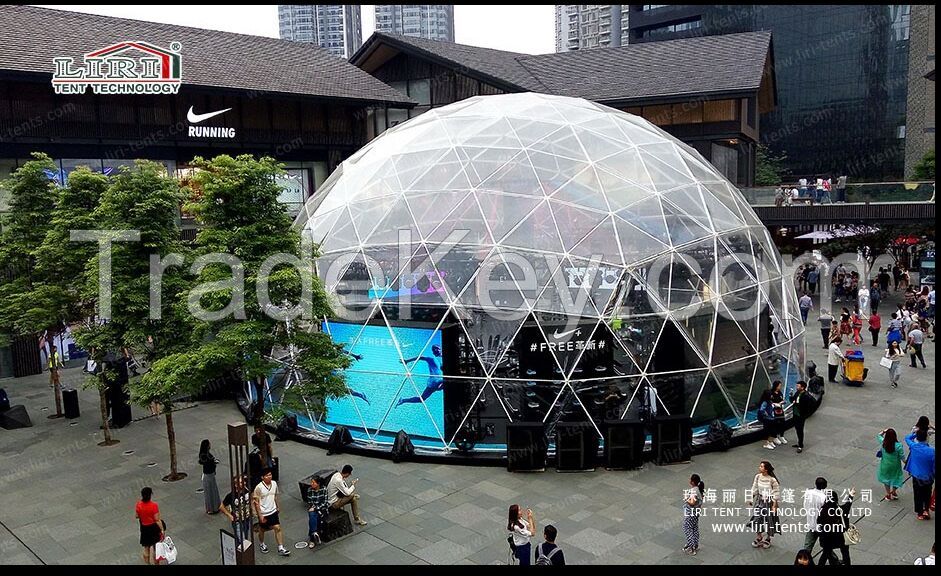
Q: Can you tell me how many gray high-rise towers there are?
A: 3